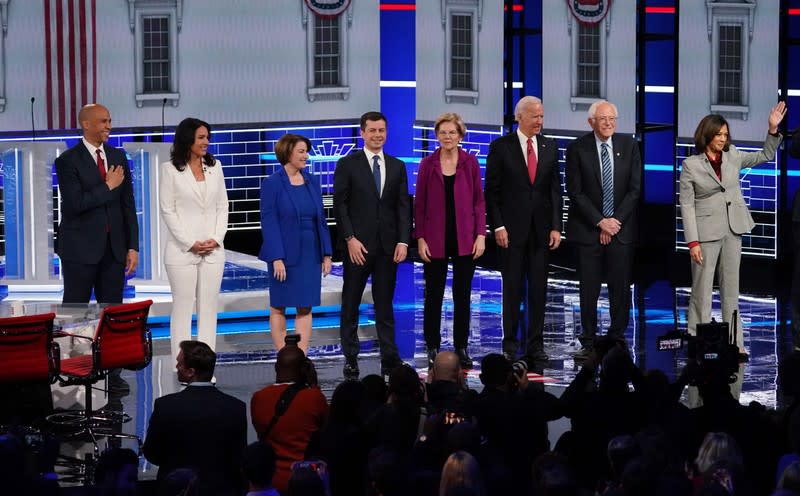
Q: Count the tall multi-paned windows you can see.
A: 5